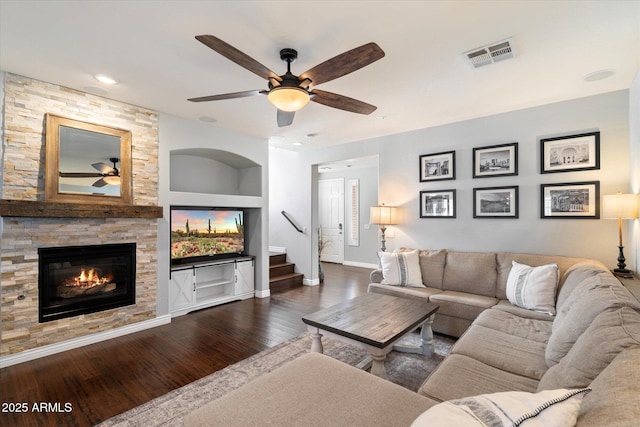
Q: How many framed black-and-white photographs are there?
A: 6